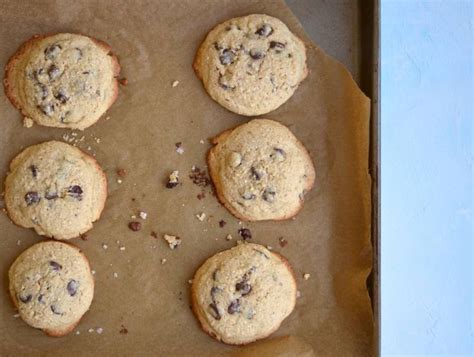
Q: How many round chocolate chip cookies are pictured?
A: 6